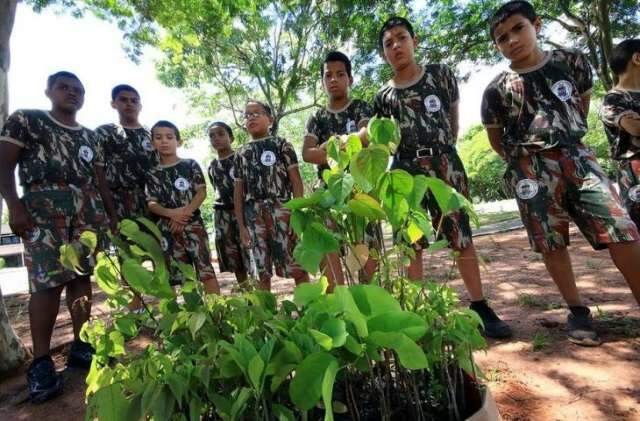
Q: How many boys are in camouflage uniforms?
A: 9